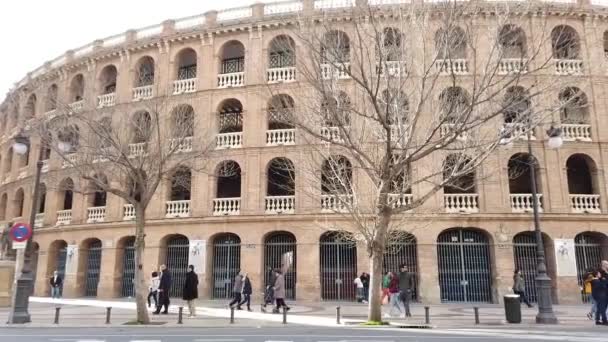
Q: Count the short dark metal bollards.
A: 8